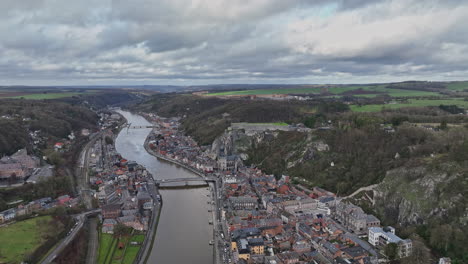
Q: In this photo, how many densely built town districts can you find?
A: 2